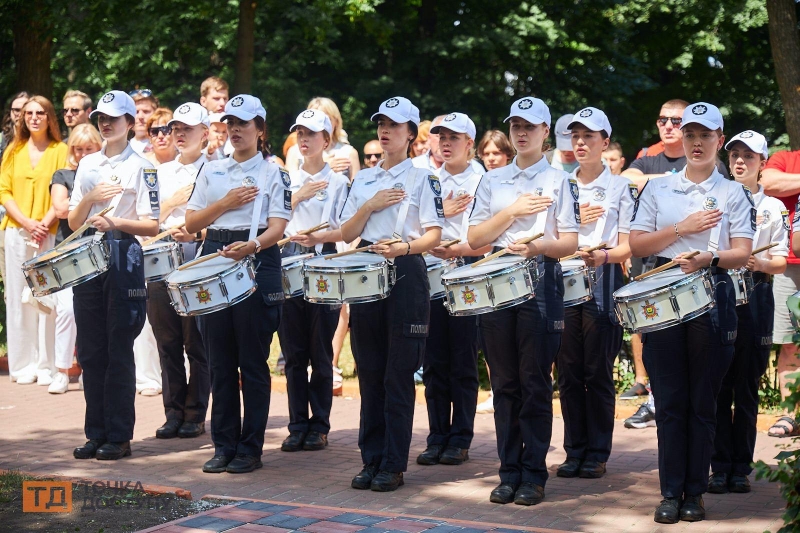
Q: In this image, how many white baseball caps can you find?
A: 10